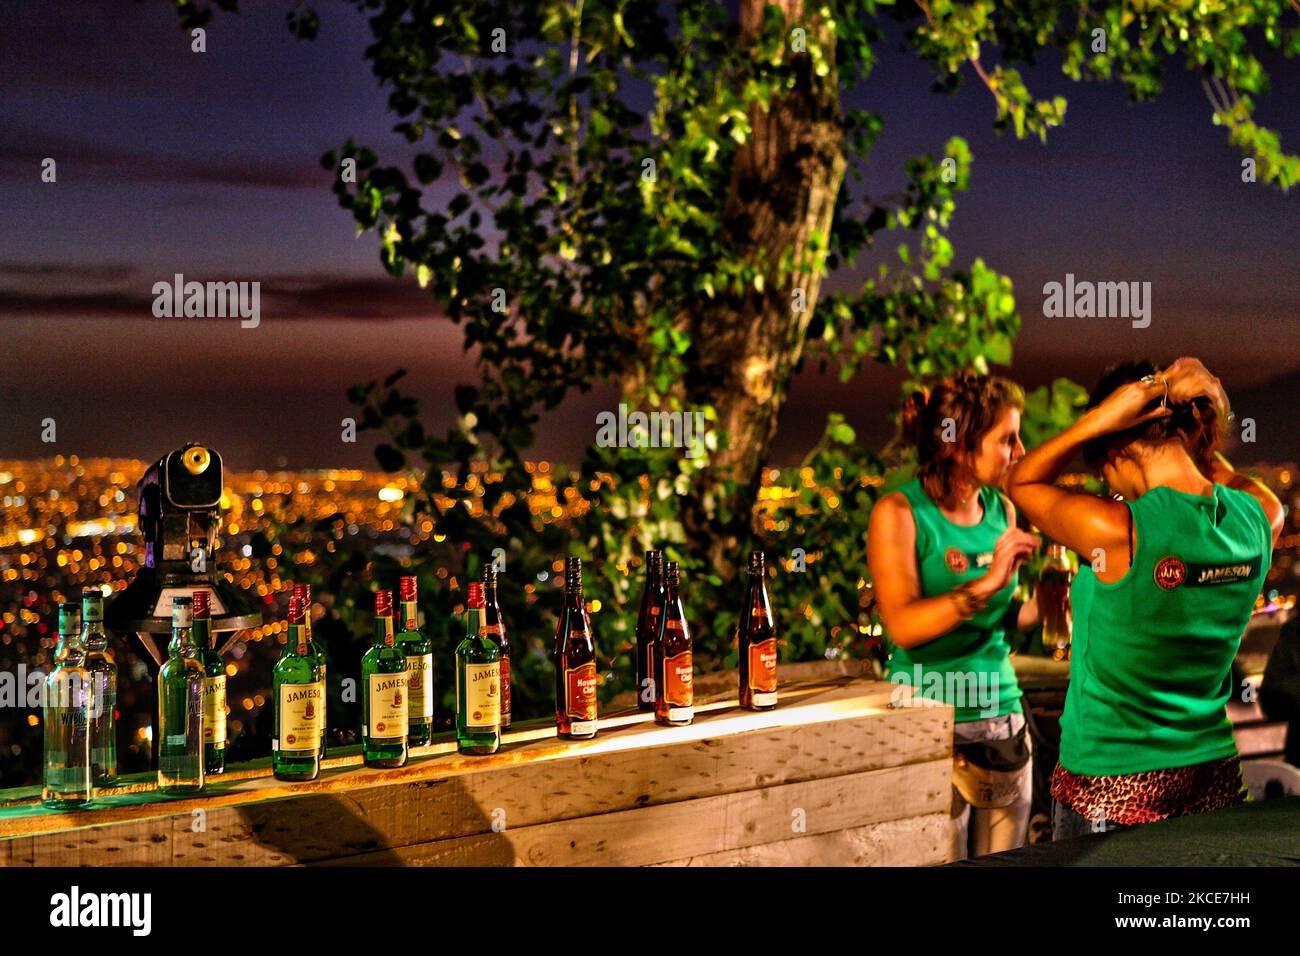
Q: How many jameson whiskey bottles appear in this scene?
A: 6